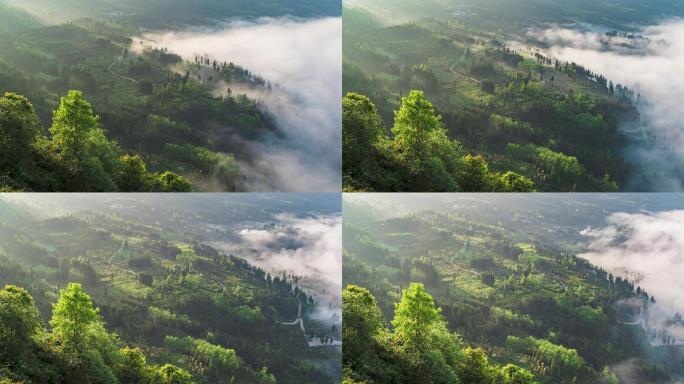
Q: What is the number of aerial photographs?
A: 4